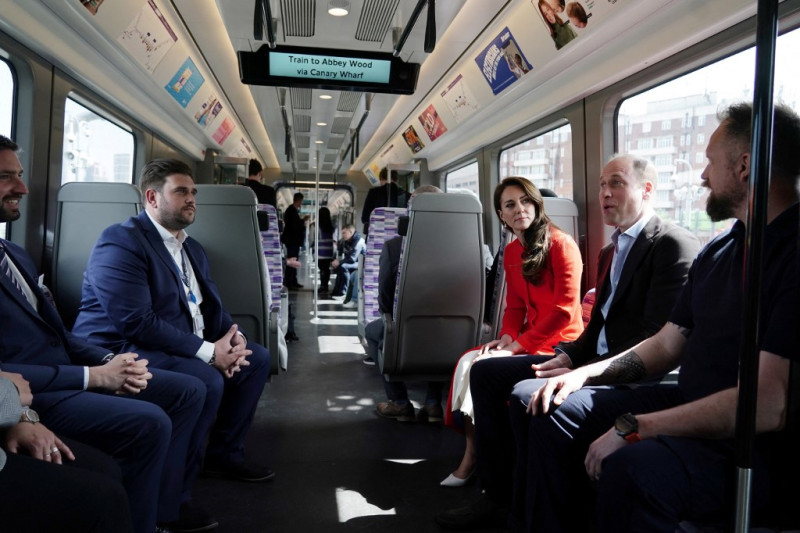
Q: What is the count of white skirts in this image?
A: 1